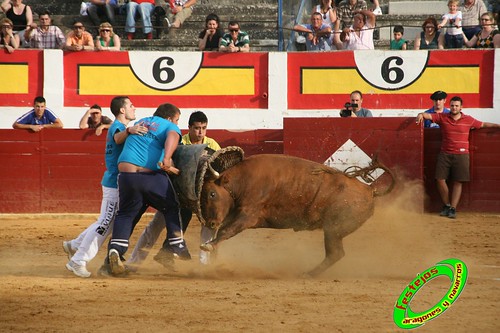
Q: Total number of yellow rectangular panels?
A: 3